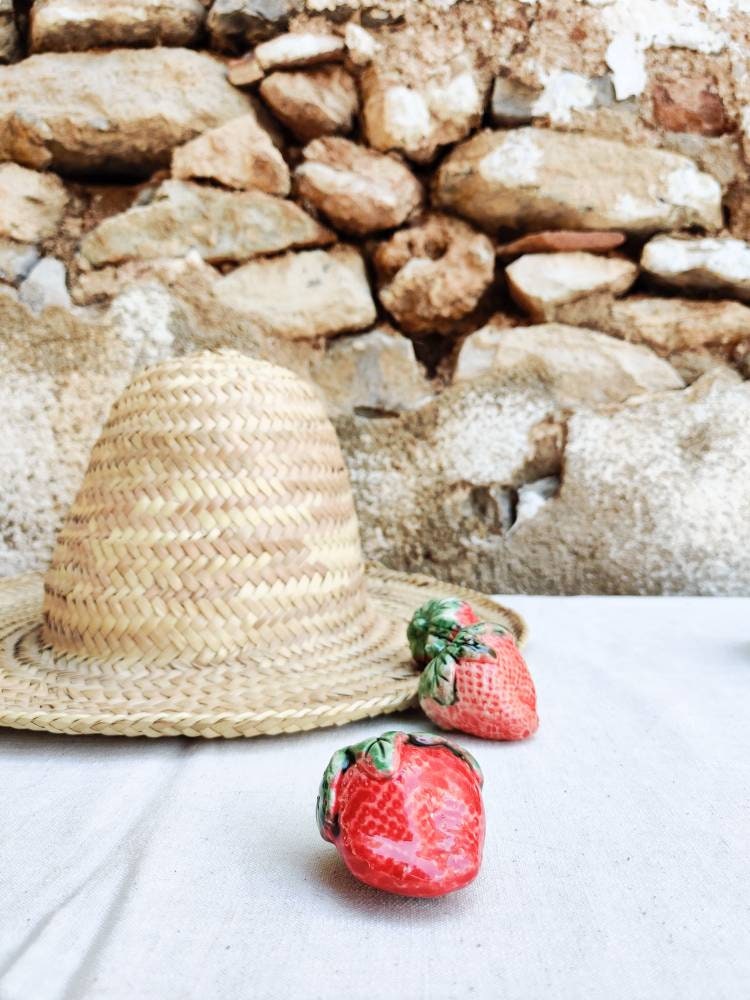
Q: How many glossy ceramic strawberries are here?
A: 3